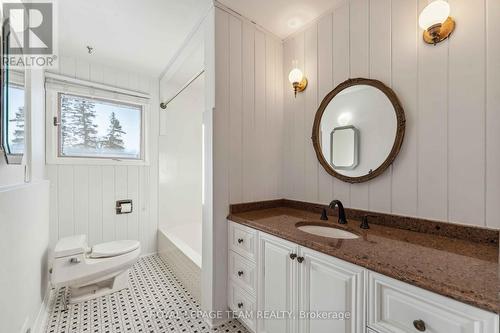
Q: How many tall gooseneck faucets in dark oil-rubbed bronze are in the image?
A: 1